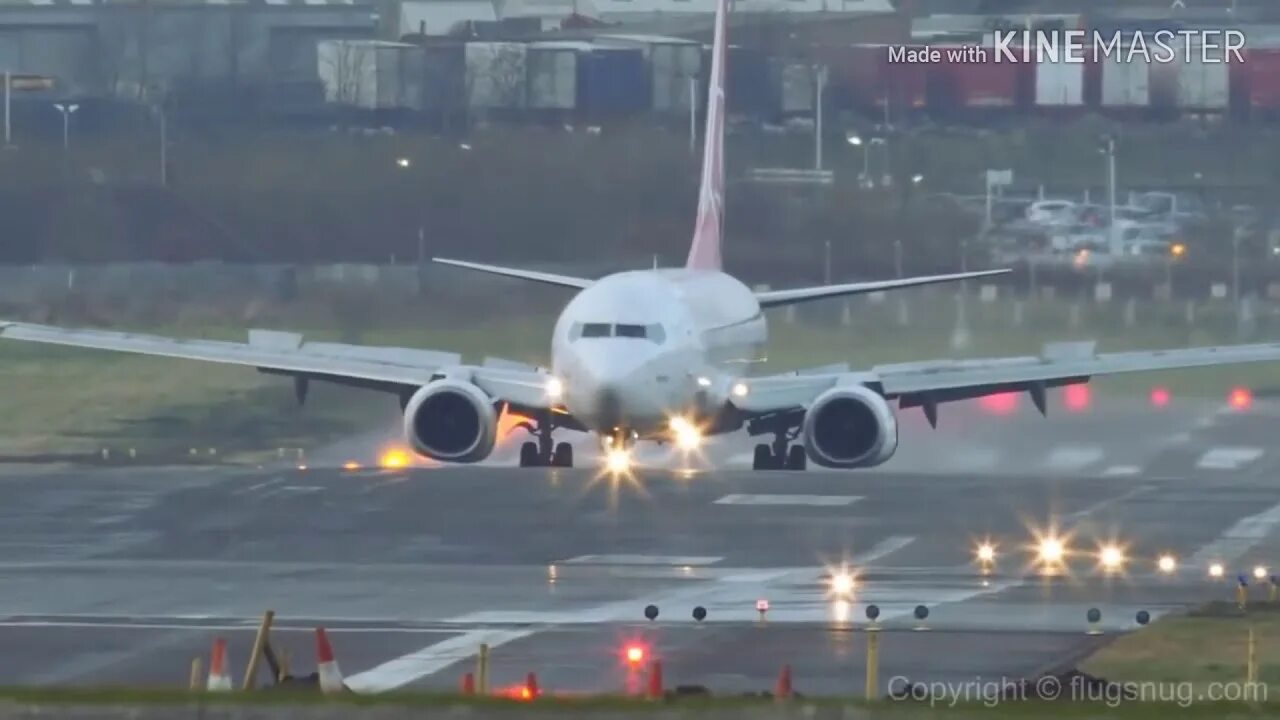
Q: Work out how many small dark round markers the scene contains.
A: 6